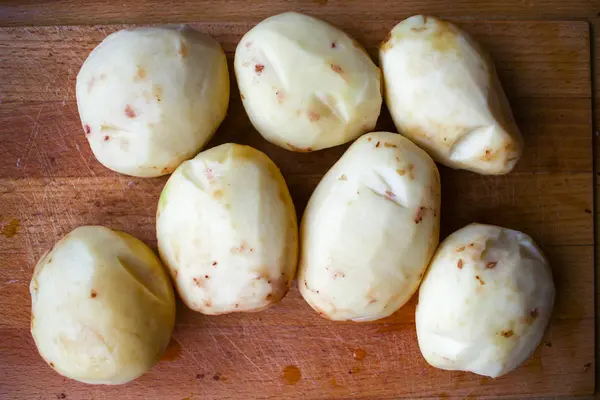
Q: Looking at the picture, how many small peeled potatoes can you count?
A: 7